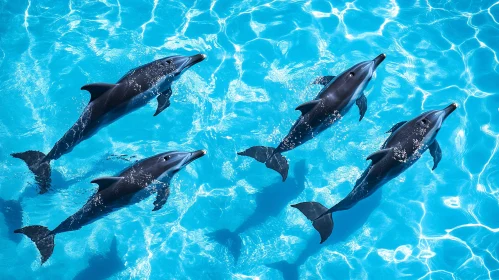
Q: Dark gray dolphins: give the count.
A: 4